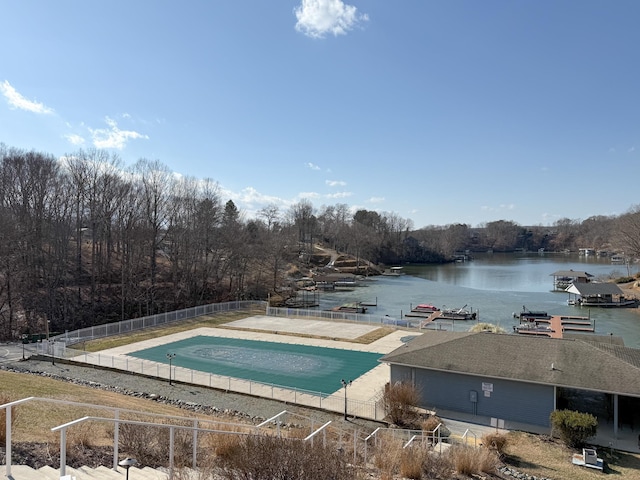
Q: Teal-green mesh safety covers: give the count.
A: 1